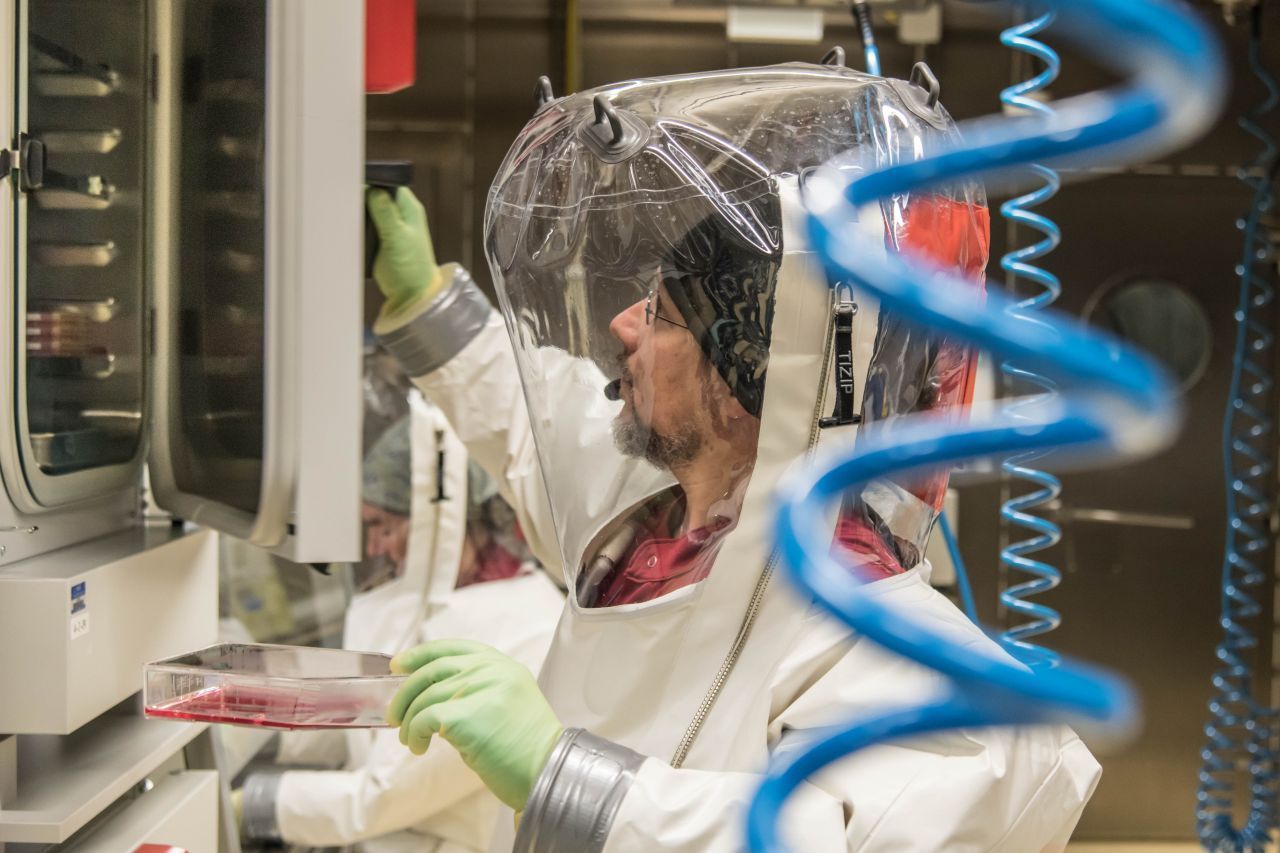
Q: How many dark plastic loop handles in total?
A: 4